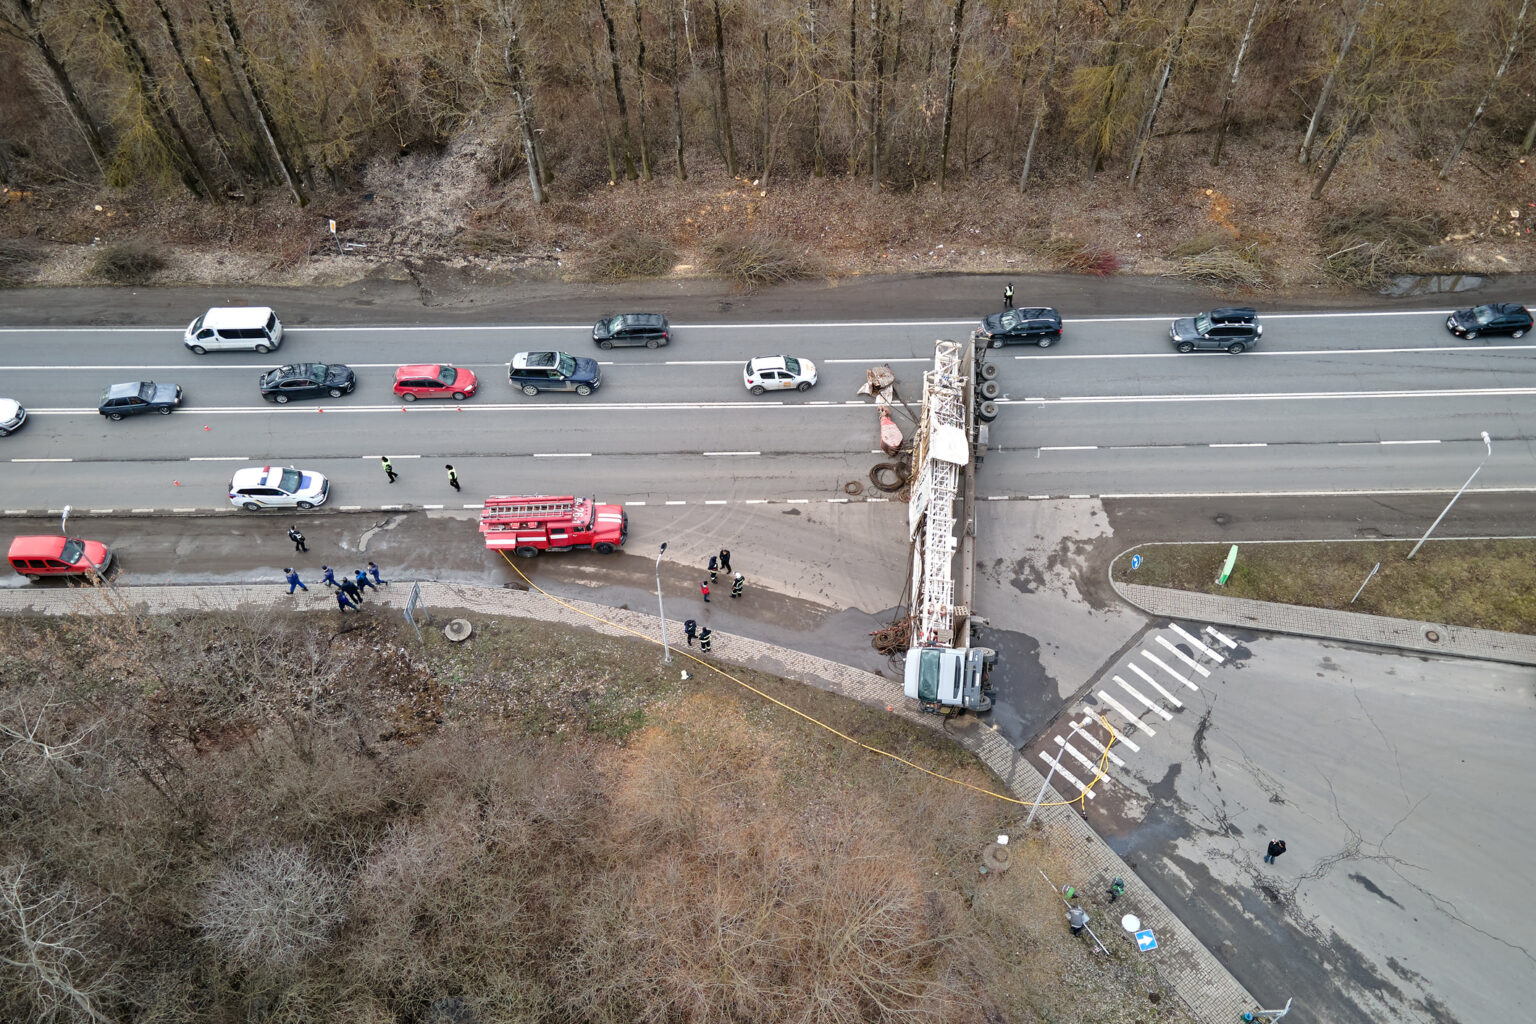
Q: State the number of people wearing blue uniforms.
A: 5